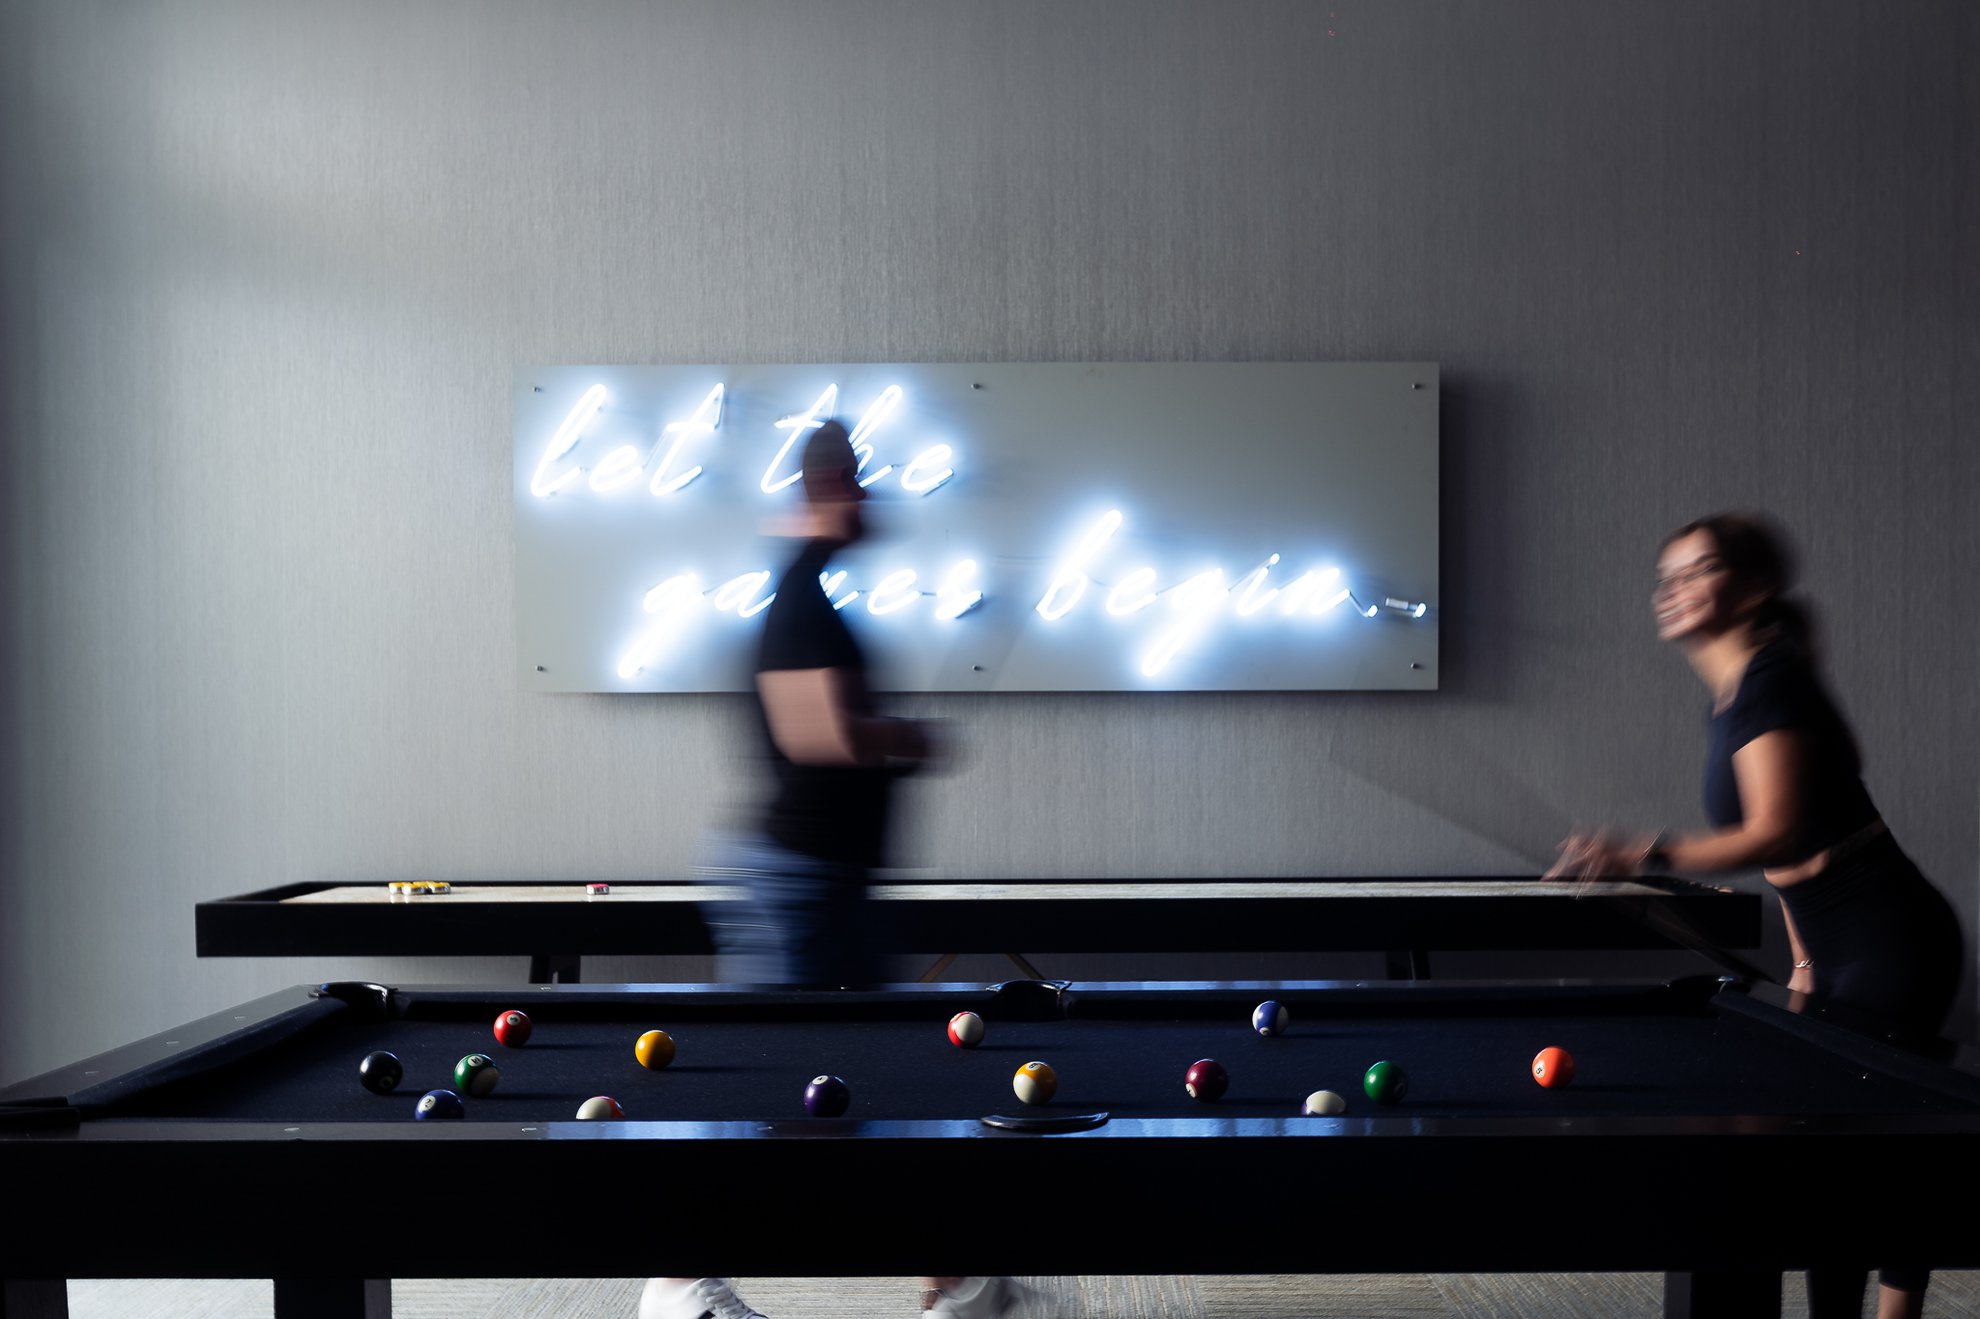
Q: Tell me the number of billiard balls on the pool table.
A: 14